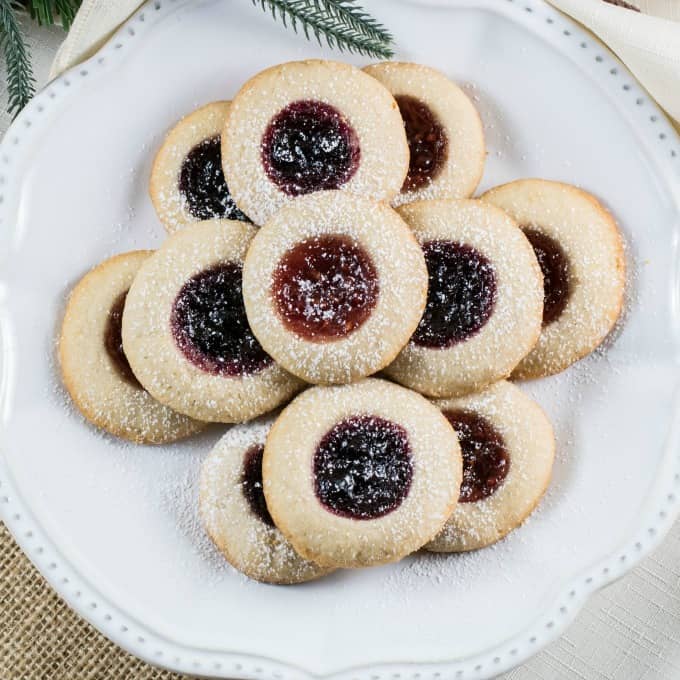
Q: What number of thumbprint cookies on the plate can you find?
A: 11